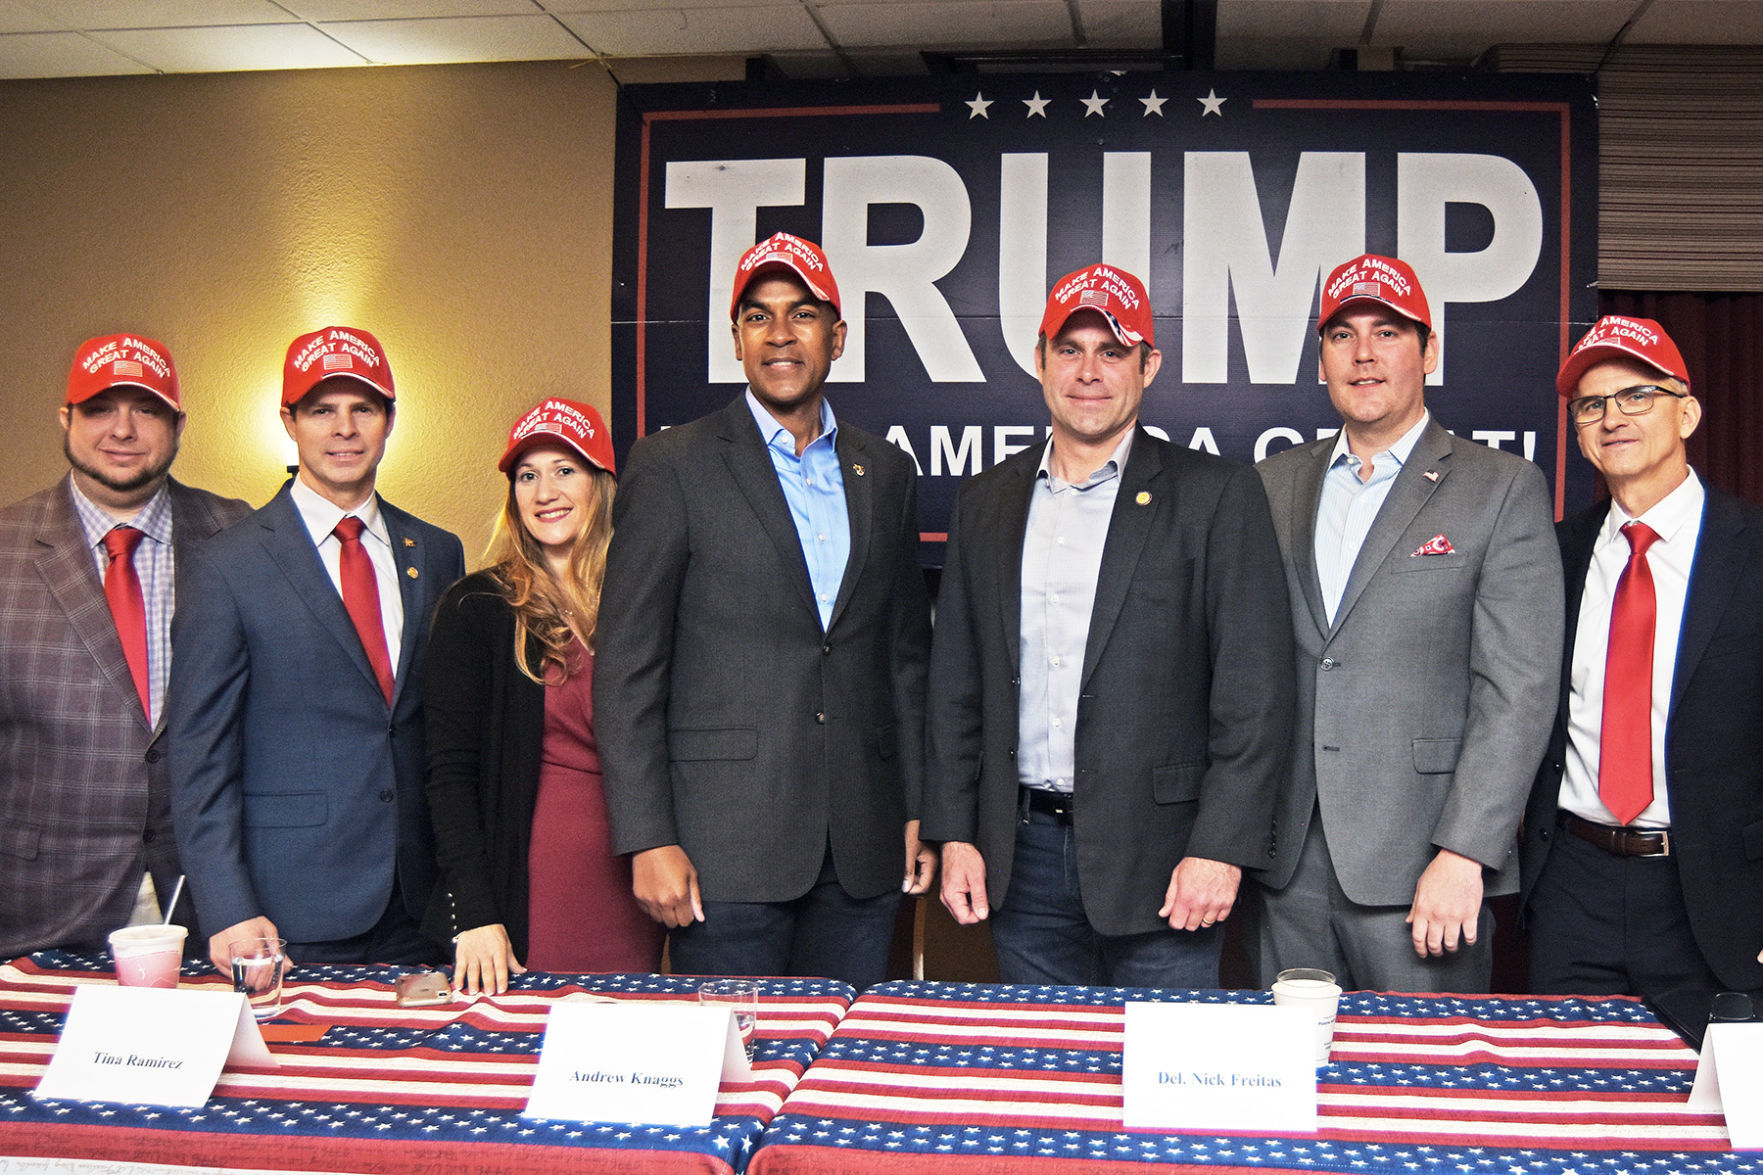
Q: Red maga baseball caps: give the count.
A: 7